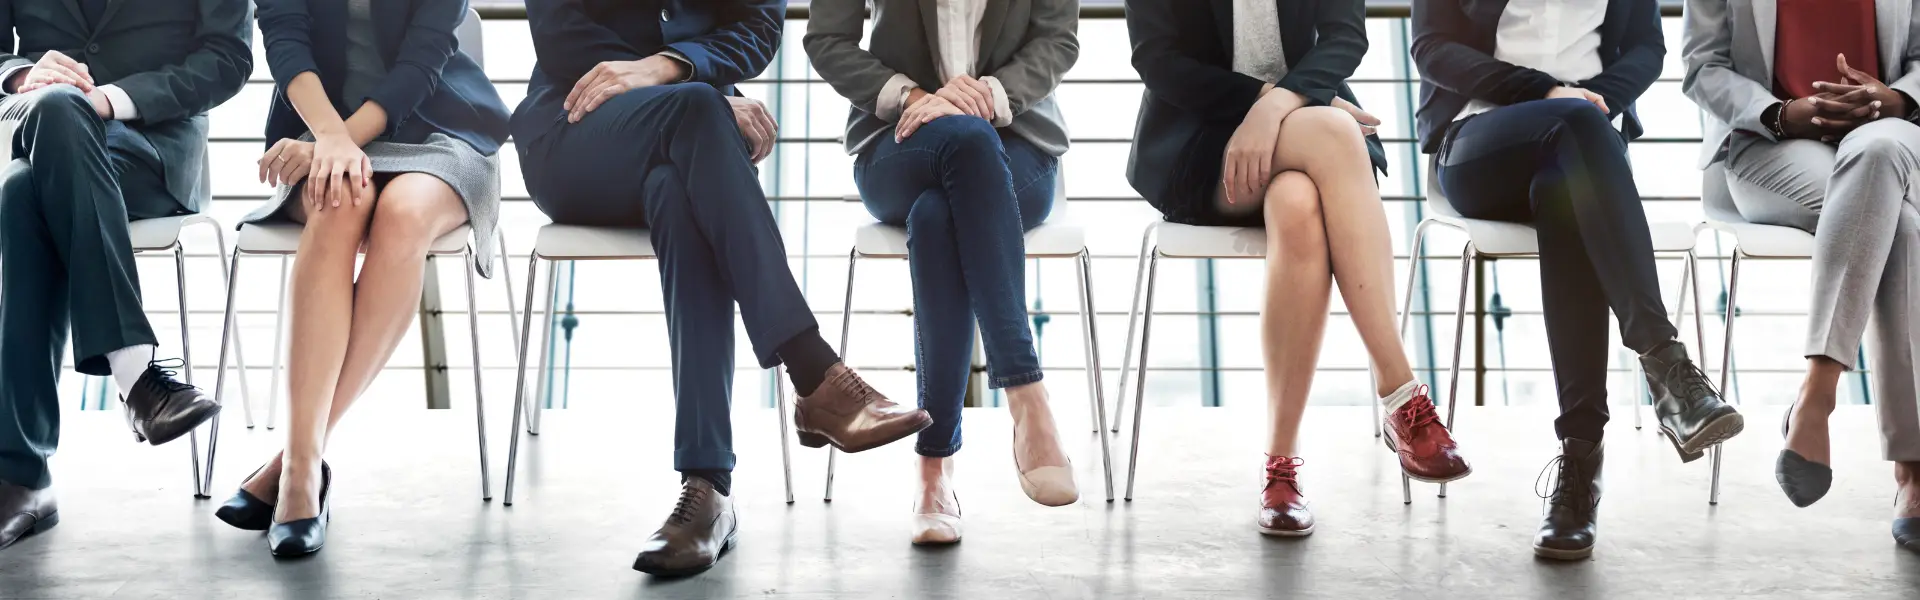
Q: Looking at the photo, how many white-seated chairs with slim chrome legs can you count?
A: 7